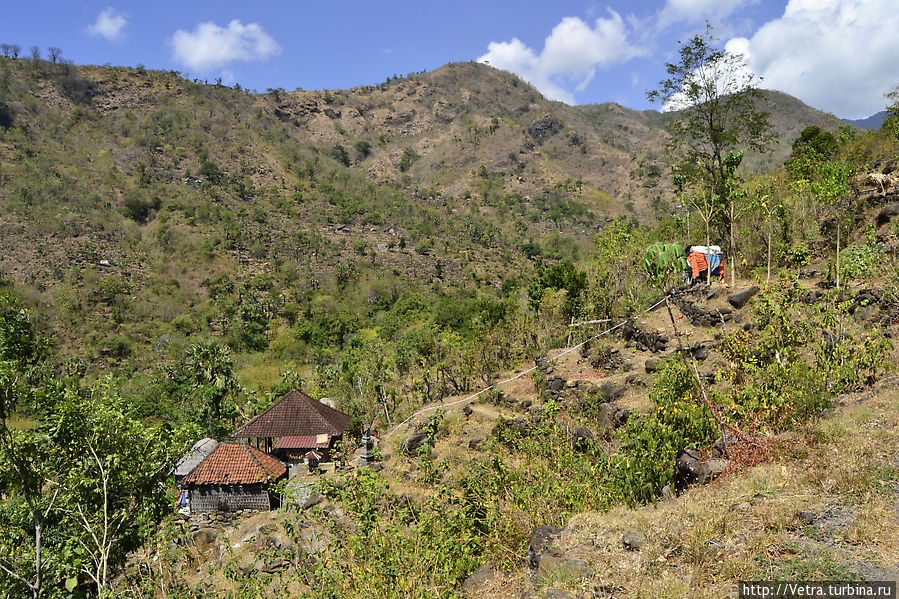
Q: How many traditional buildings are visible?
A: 2